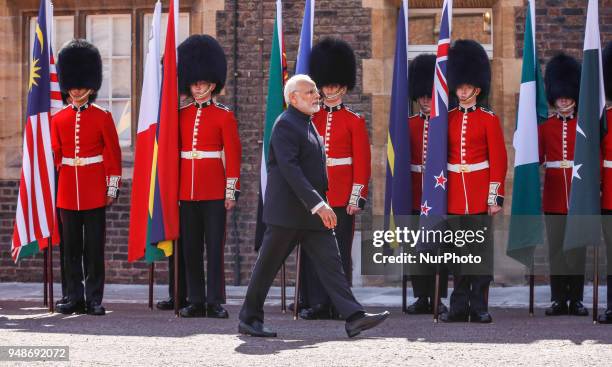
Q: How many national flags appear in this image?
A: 10